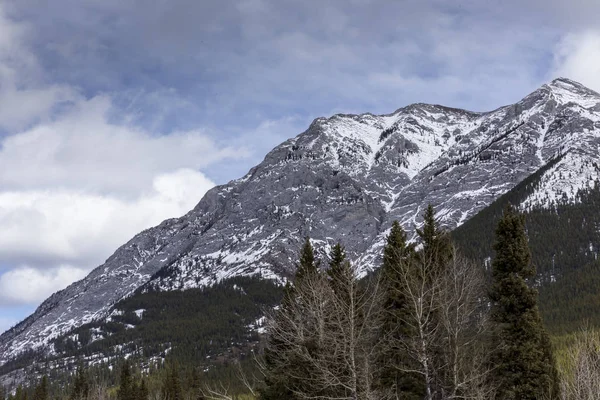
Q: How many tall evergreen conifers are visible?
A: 5